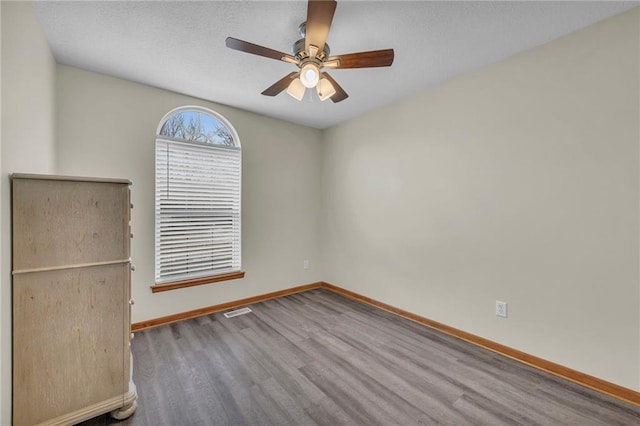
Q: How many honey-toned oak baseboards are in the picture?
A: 2